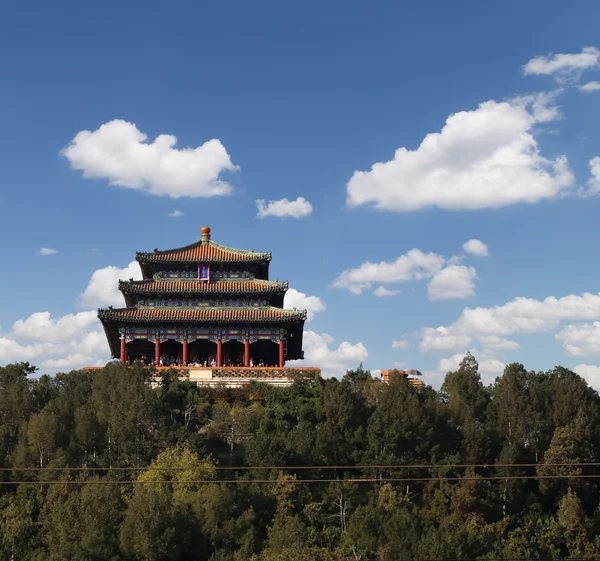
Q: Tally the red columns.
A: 6